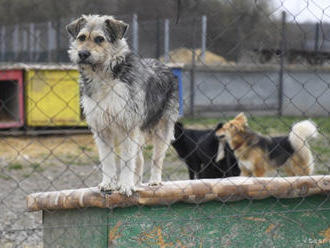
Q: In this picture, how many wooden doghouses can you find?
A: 4